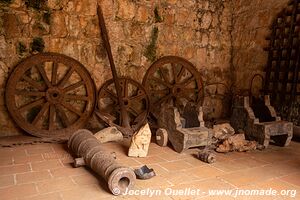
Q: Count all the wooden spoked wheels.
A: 3